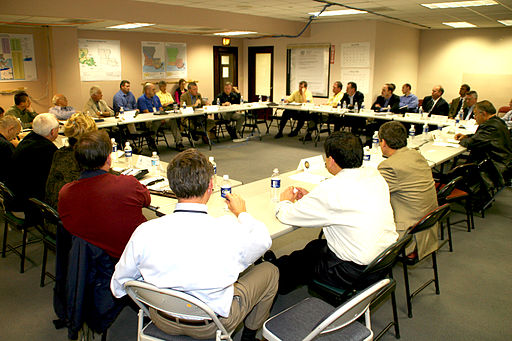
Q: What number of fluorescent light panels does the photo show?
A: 6